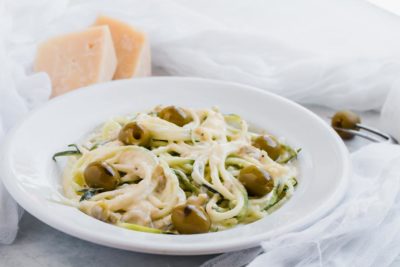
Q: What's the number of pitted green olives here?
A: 7